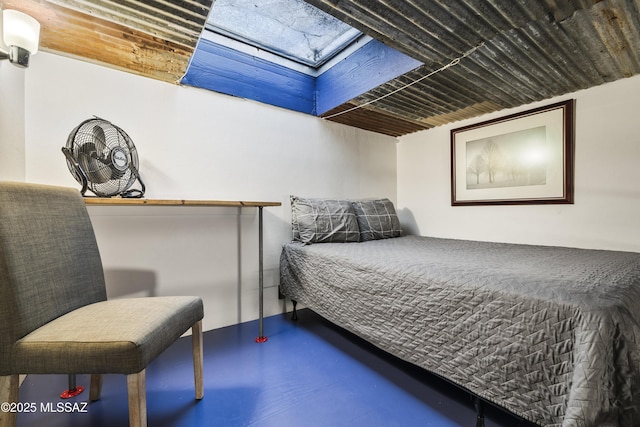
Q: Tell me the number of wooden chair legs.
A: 4